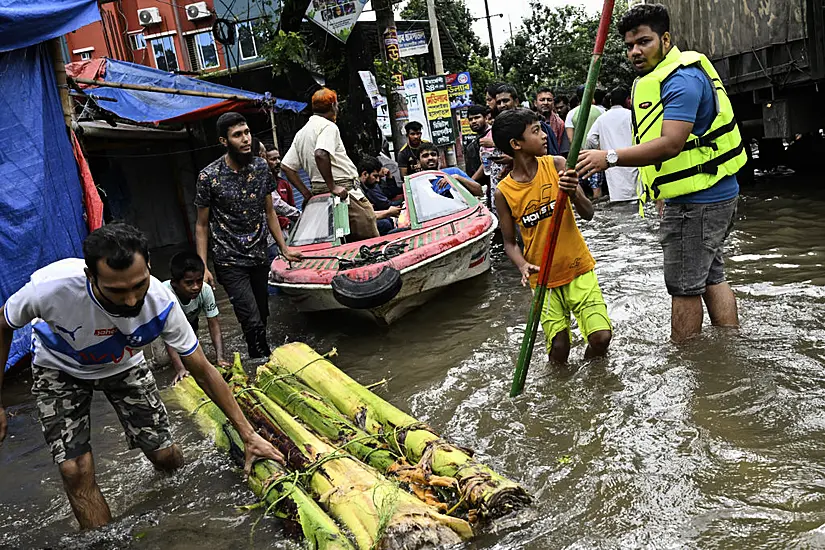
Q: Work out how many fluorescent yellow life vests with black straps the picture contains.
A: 1